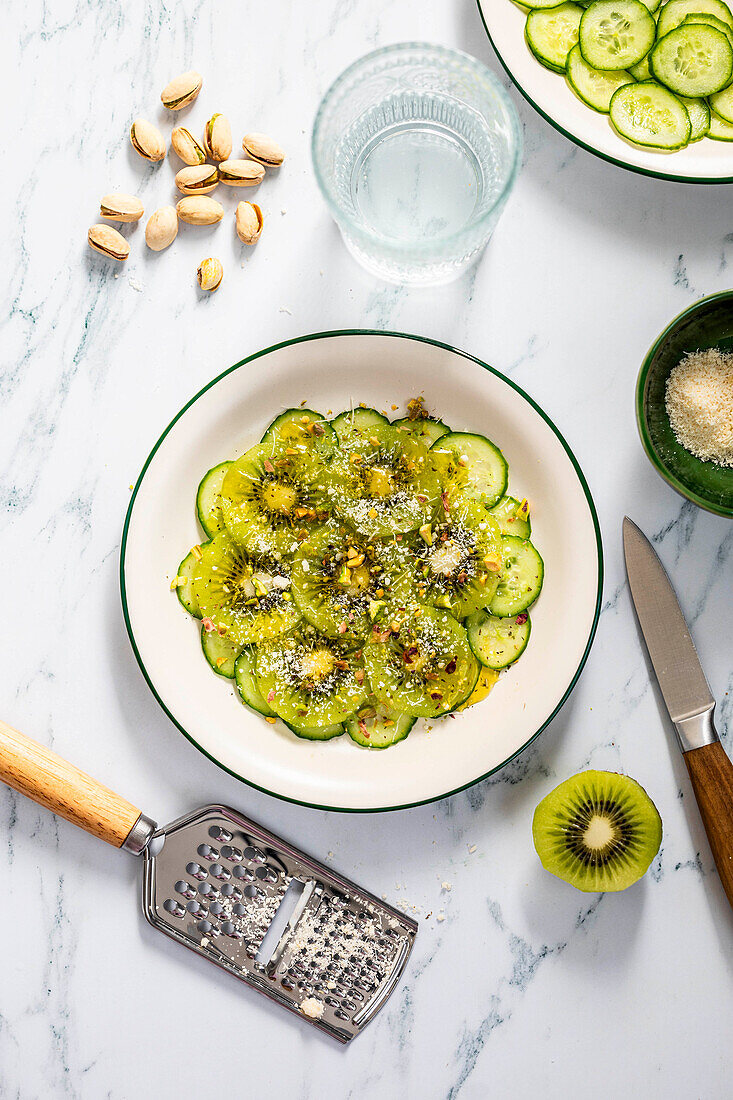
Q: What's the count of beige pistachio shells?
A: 13